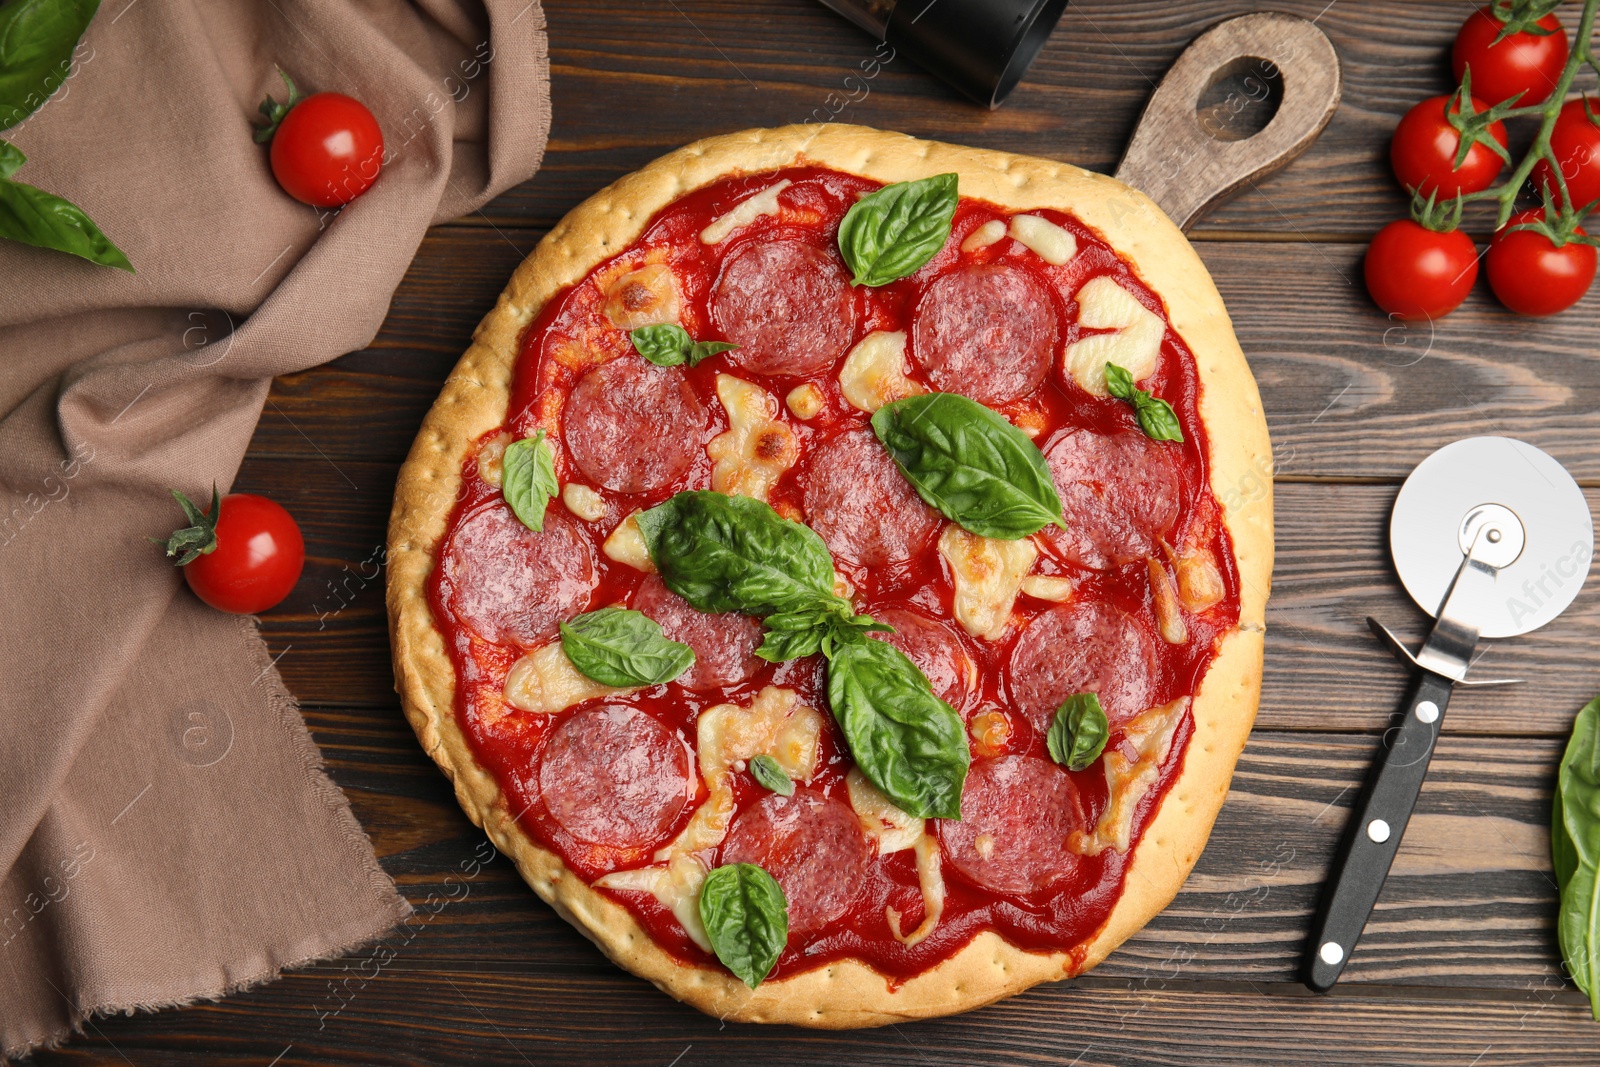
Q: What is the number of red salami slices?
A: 12